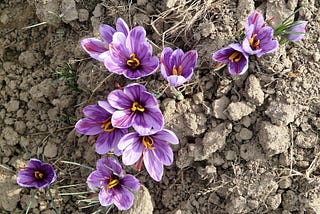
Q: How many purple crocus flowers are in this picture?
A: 11